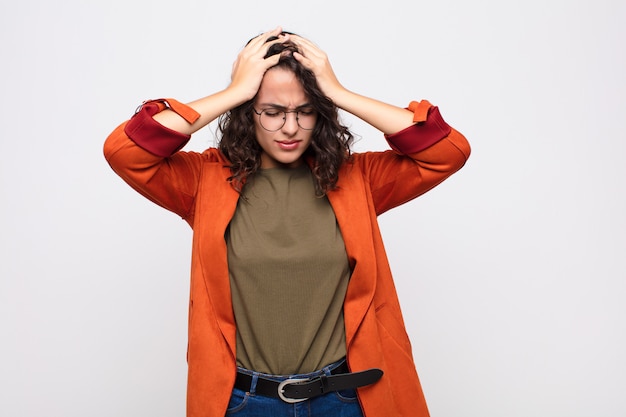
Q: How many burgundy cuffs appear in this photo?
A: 2